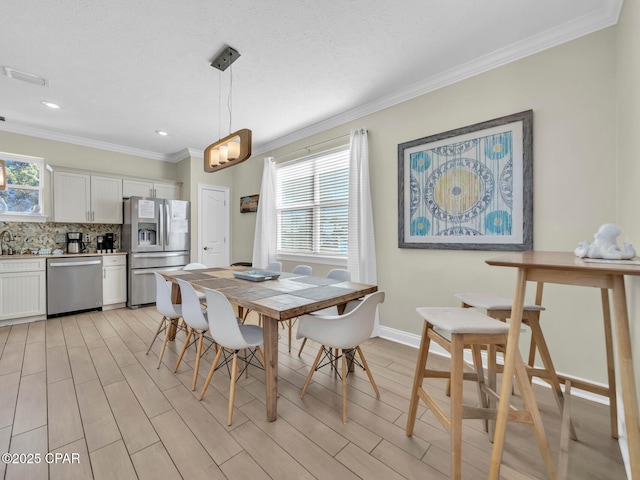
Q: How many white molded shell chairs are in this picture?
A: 8